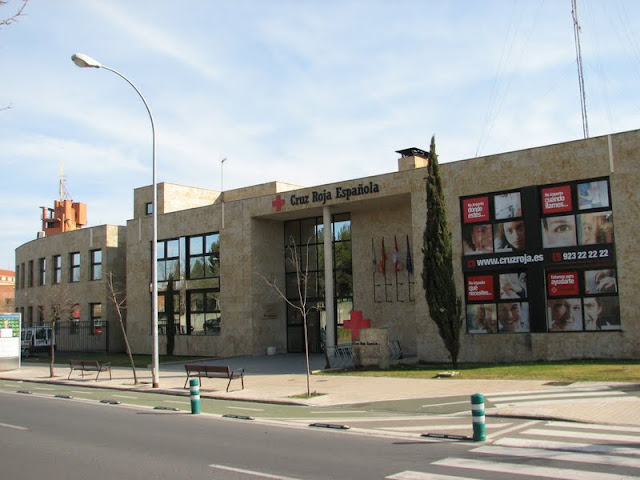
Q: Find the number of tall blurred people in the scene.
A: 0